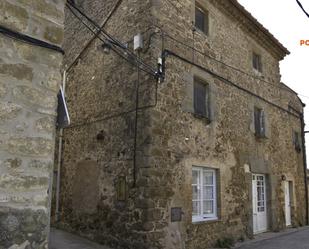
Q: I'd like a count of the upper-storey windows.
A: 5